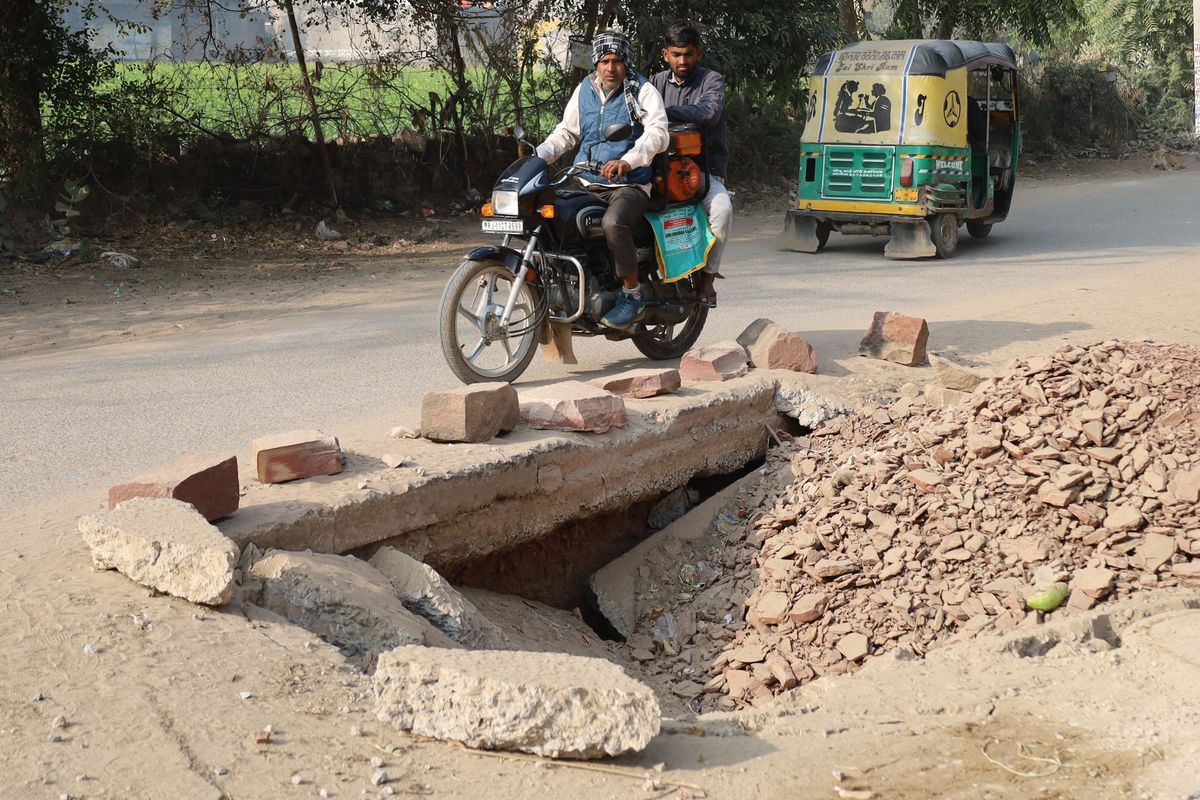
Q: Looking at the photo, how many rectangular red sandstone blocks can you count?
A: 8